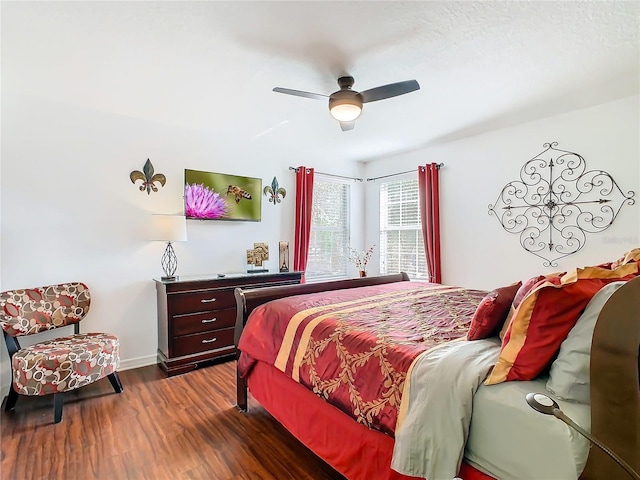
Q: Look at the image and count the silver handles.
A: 3